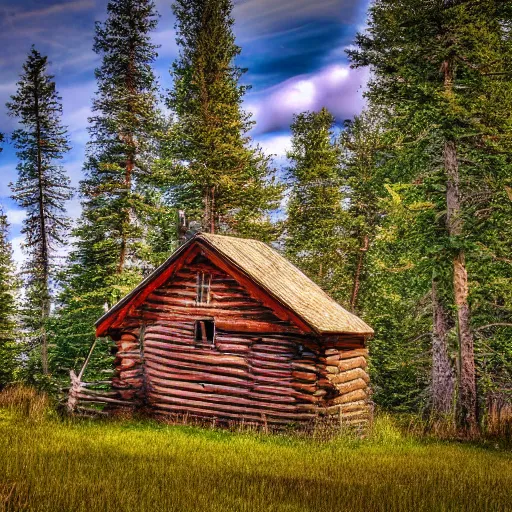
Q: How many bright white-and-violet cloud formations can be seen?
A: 1